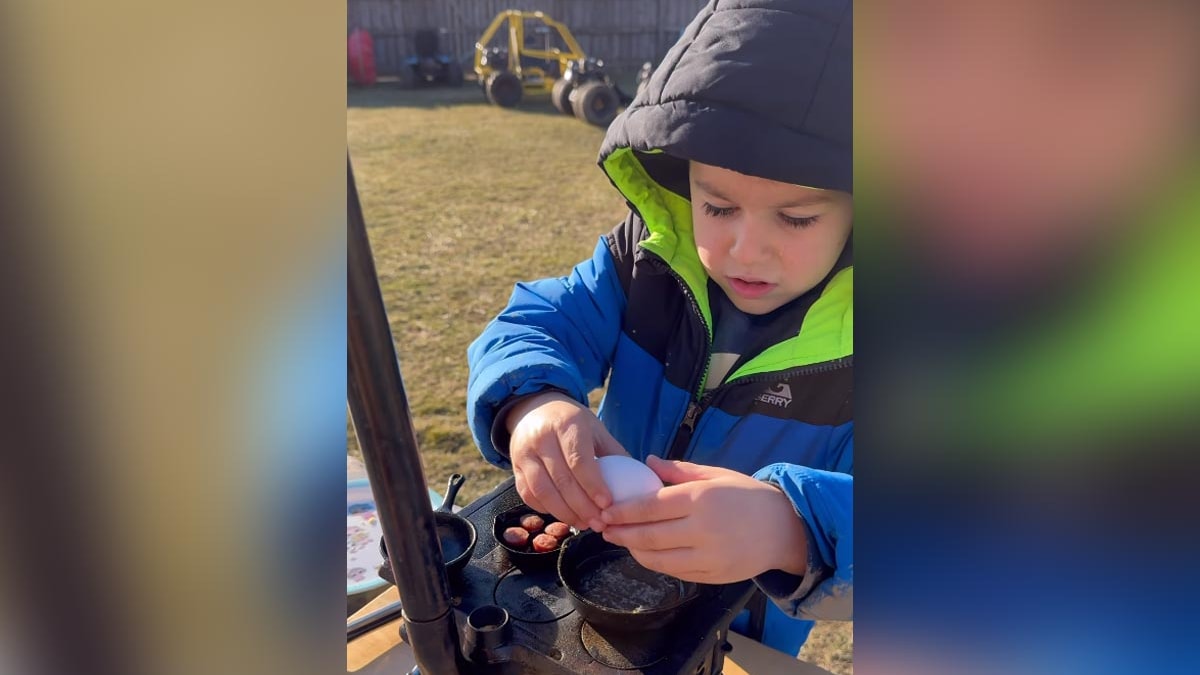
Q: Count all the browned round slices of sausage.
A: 4